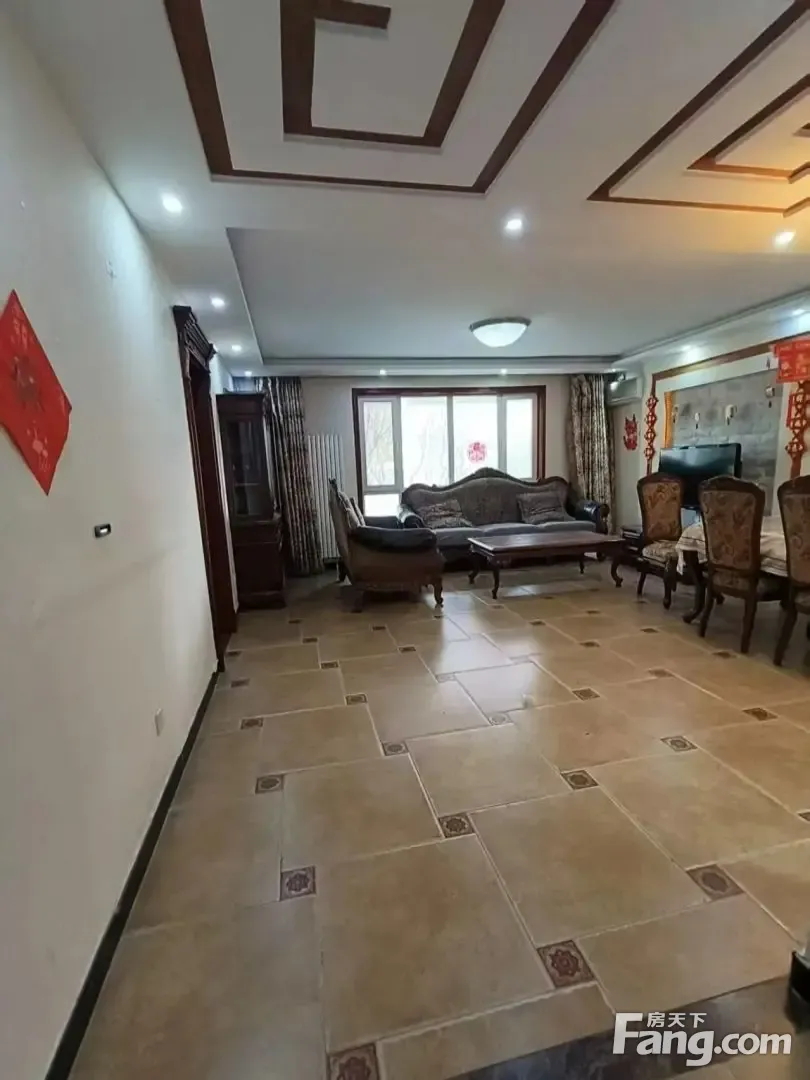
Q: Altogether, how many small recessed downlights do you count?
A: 11